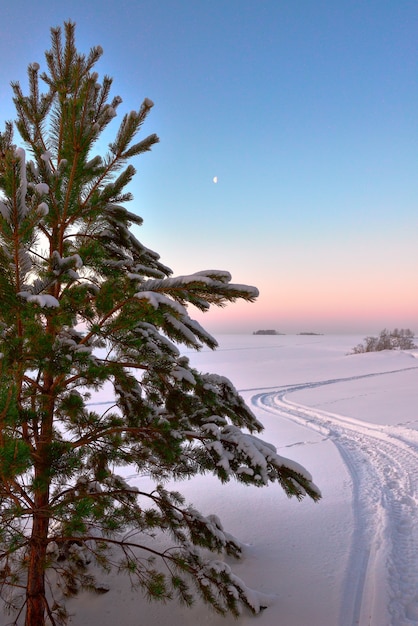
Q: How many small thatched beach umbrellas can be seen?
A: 0